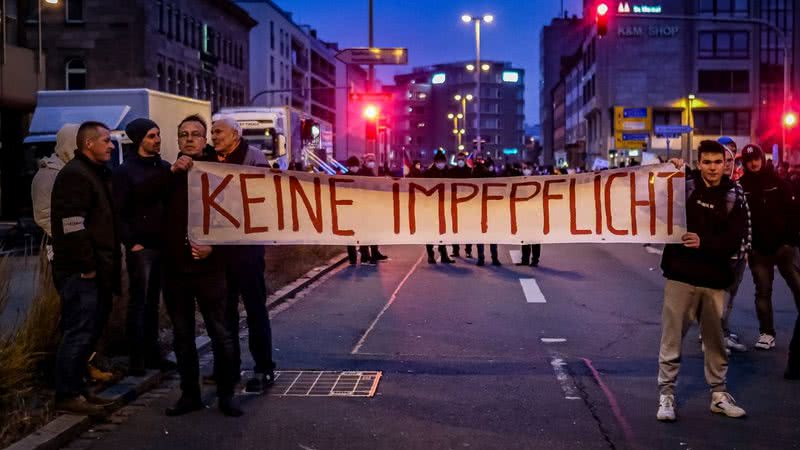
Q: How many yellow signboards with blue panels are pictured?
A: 1